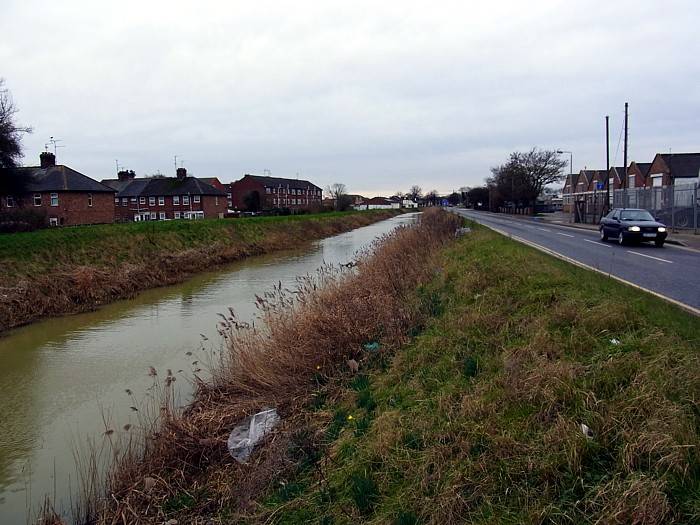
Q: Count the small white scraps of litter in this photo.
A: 2